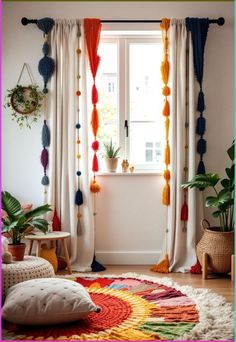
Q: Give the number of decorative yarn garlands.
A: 6